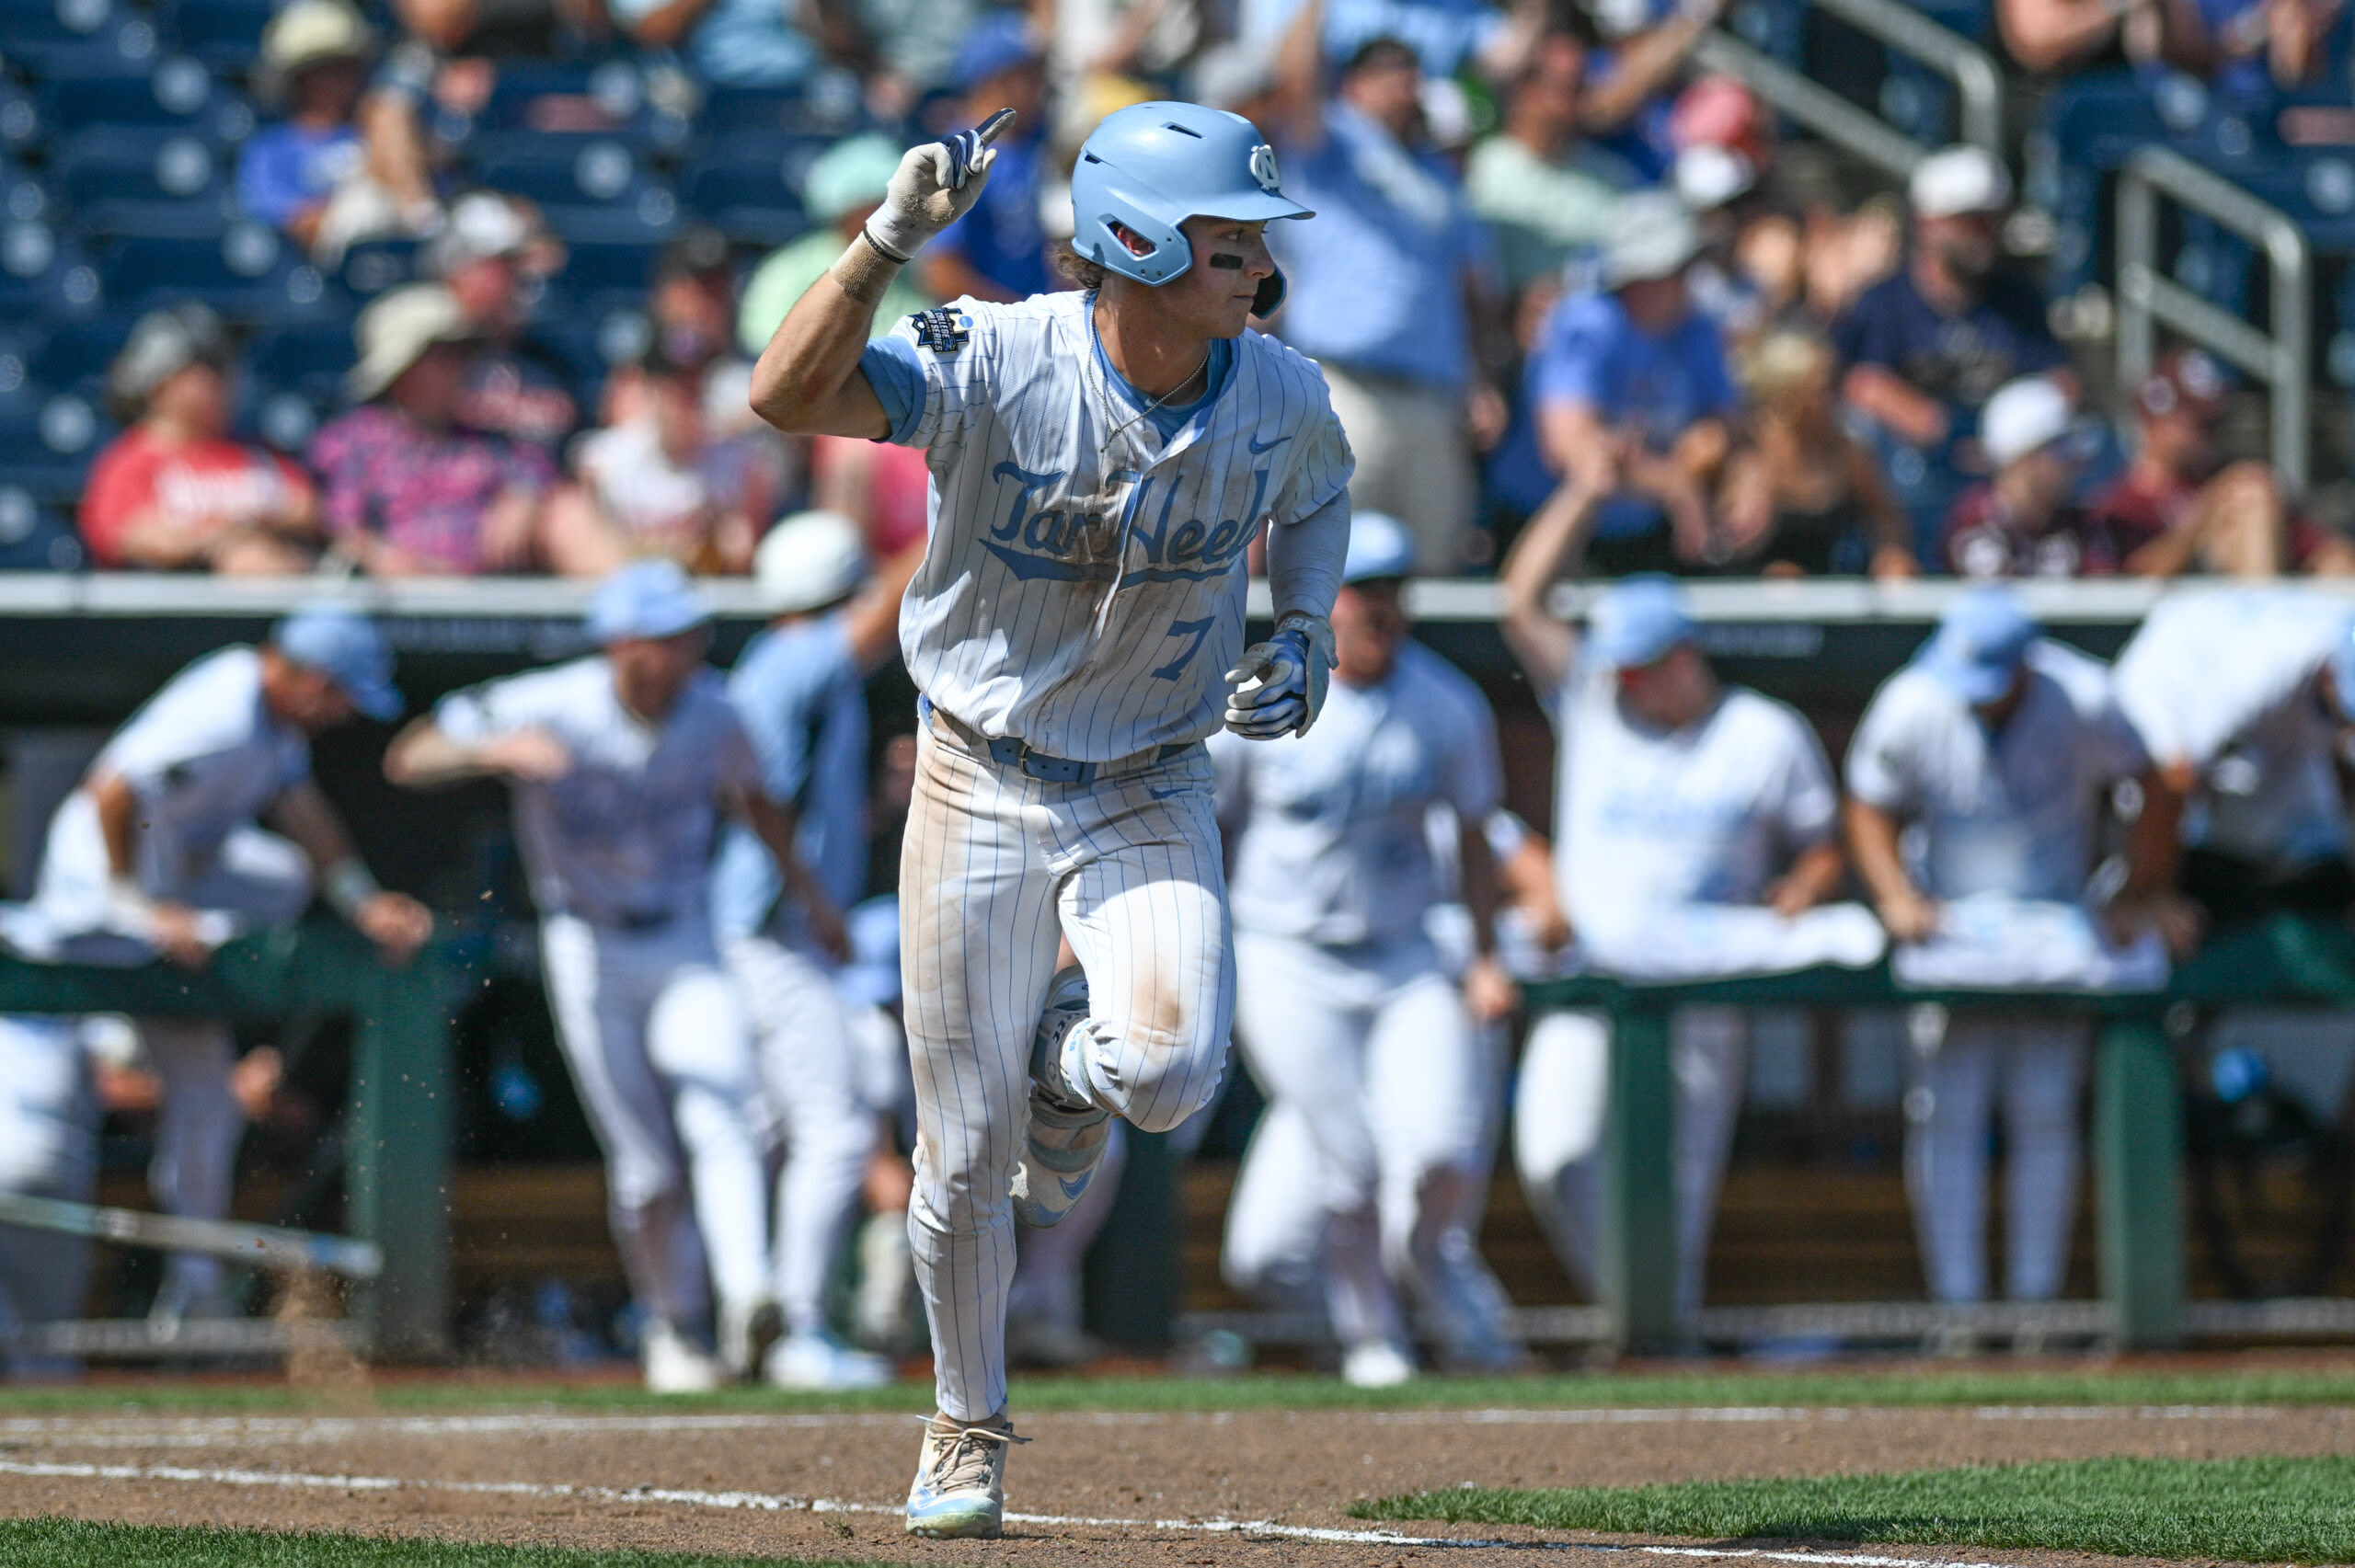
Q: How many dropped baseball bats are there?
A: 1